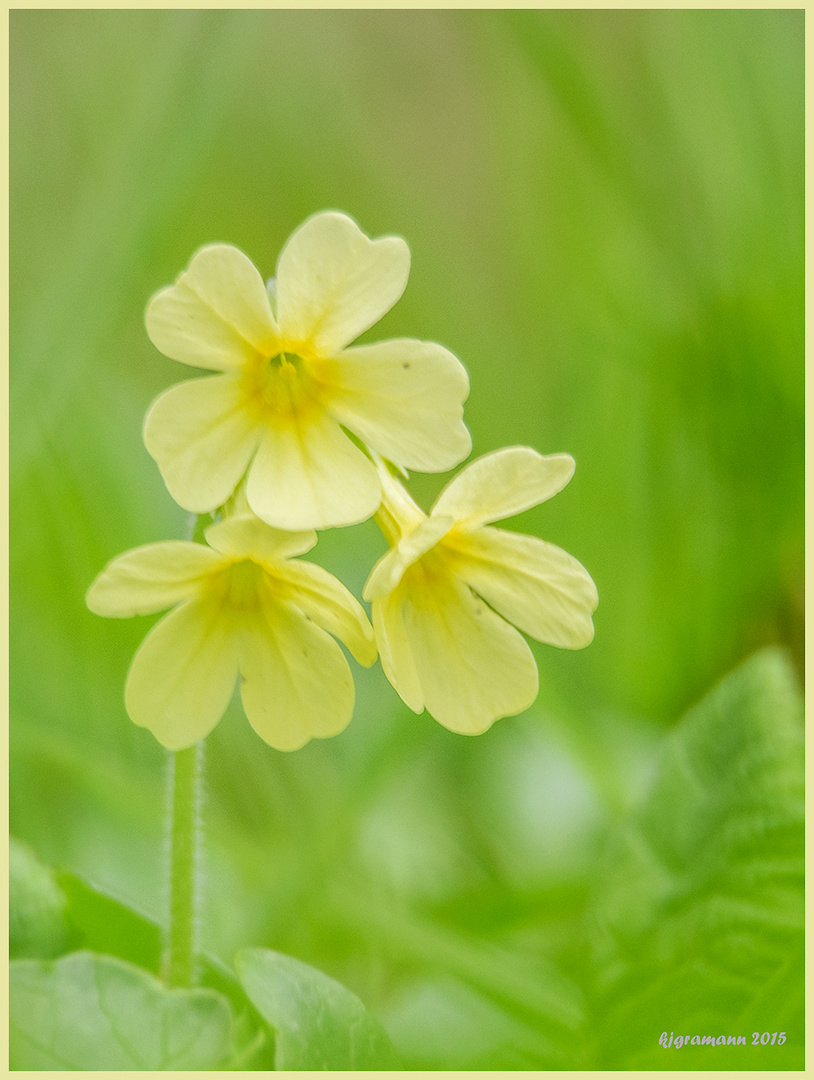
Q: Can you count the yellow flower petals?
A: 15